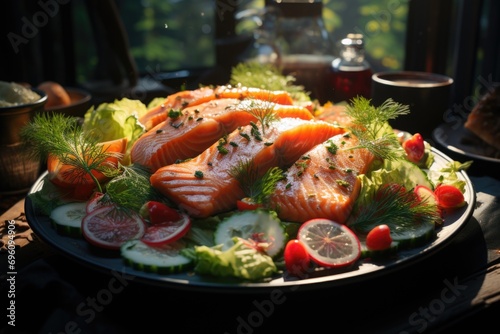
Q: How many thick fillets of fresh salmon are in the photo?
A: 4